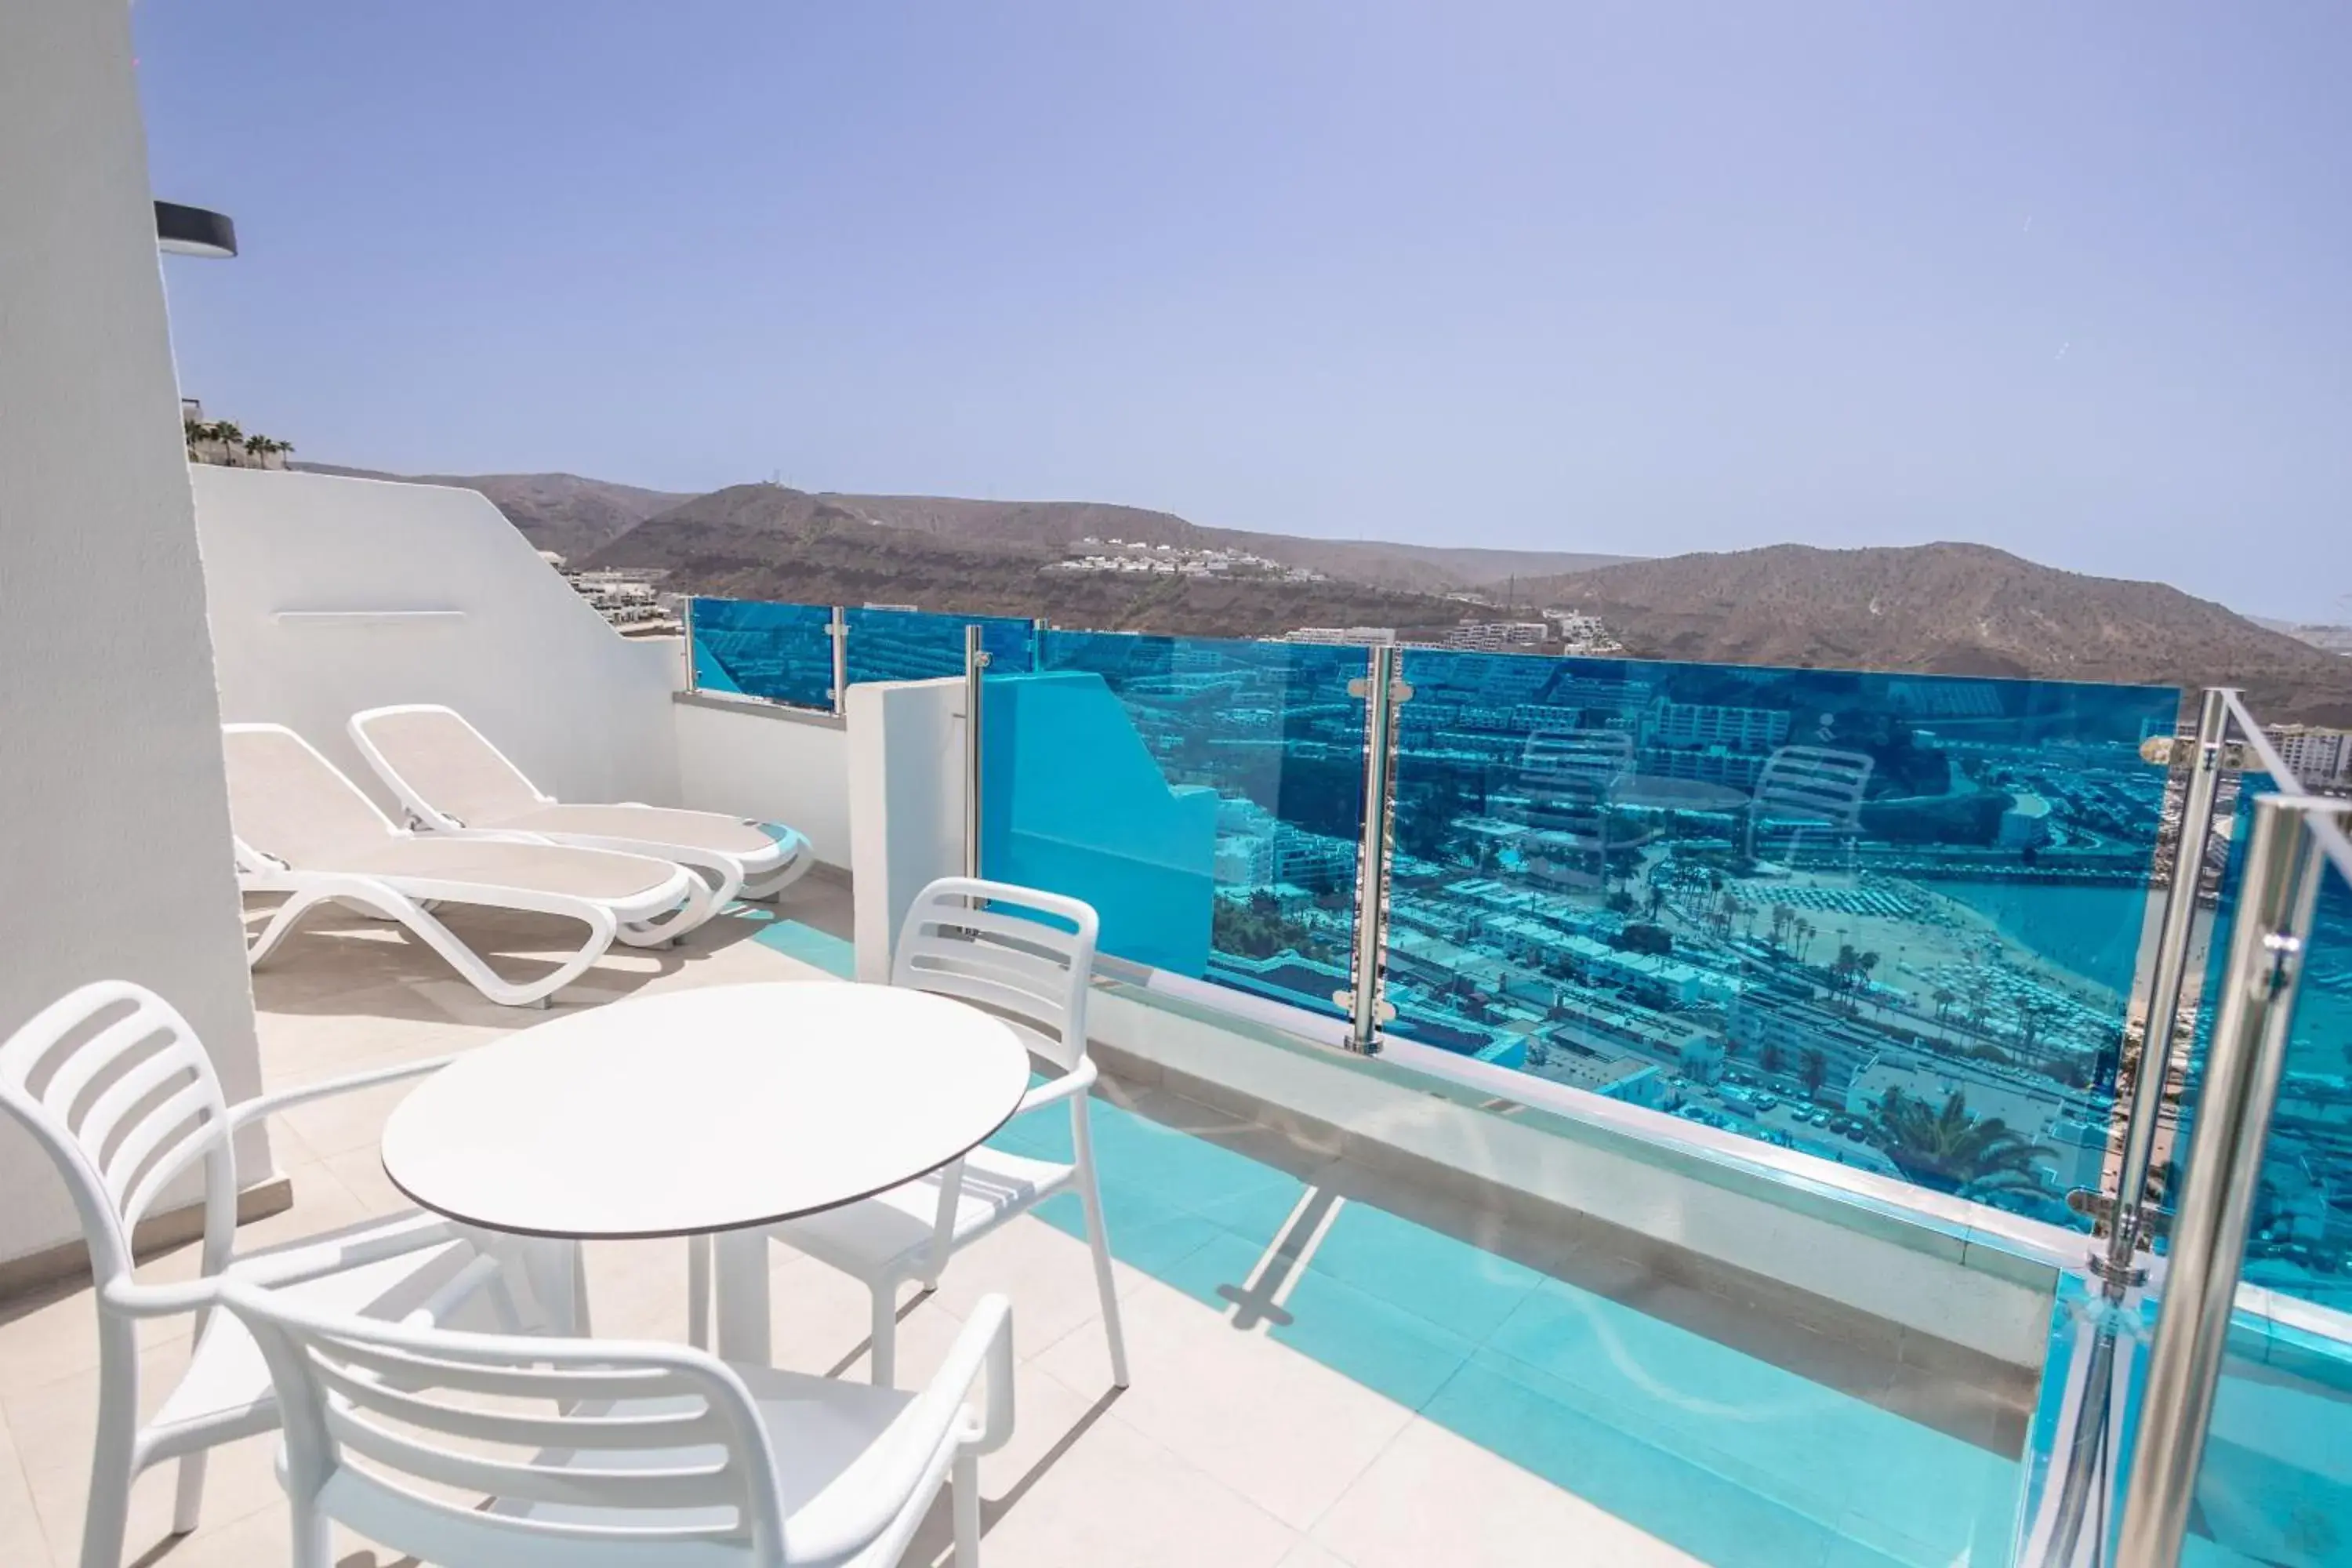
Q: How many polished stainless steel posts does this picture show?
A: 7